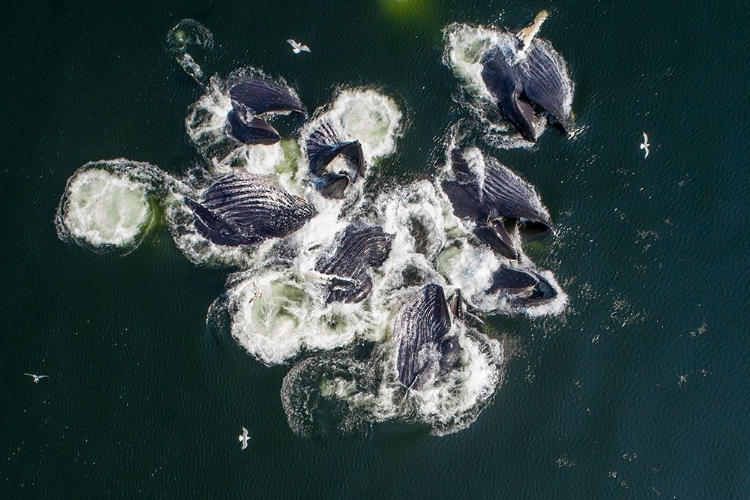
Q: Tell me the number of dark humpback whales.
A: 8